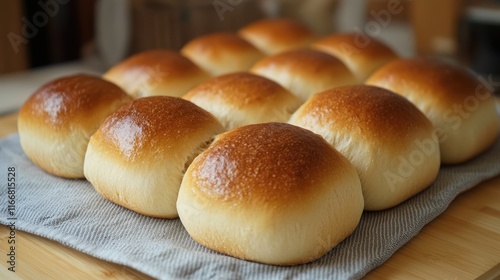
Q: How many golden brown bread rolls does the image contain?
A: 11